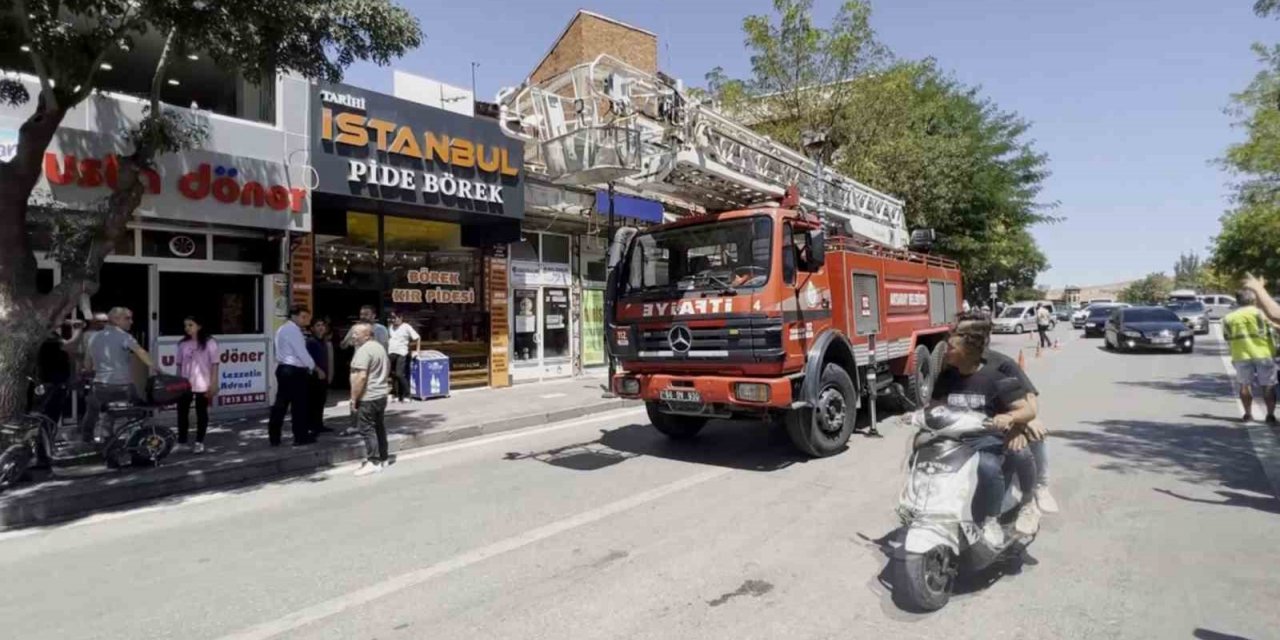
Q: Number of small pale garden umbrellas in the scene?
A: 0